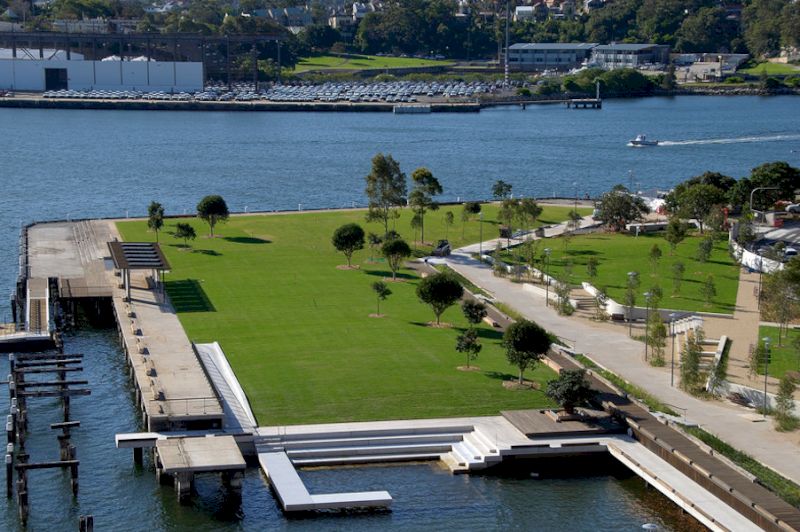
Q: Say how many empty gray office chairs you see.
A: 0